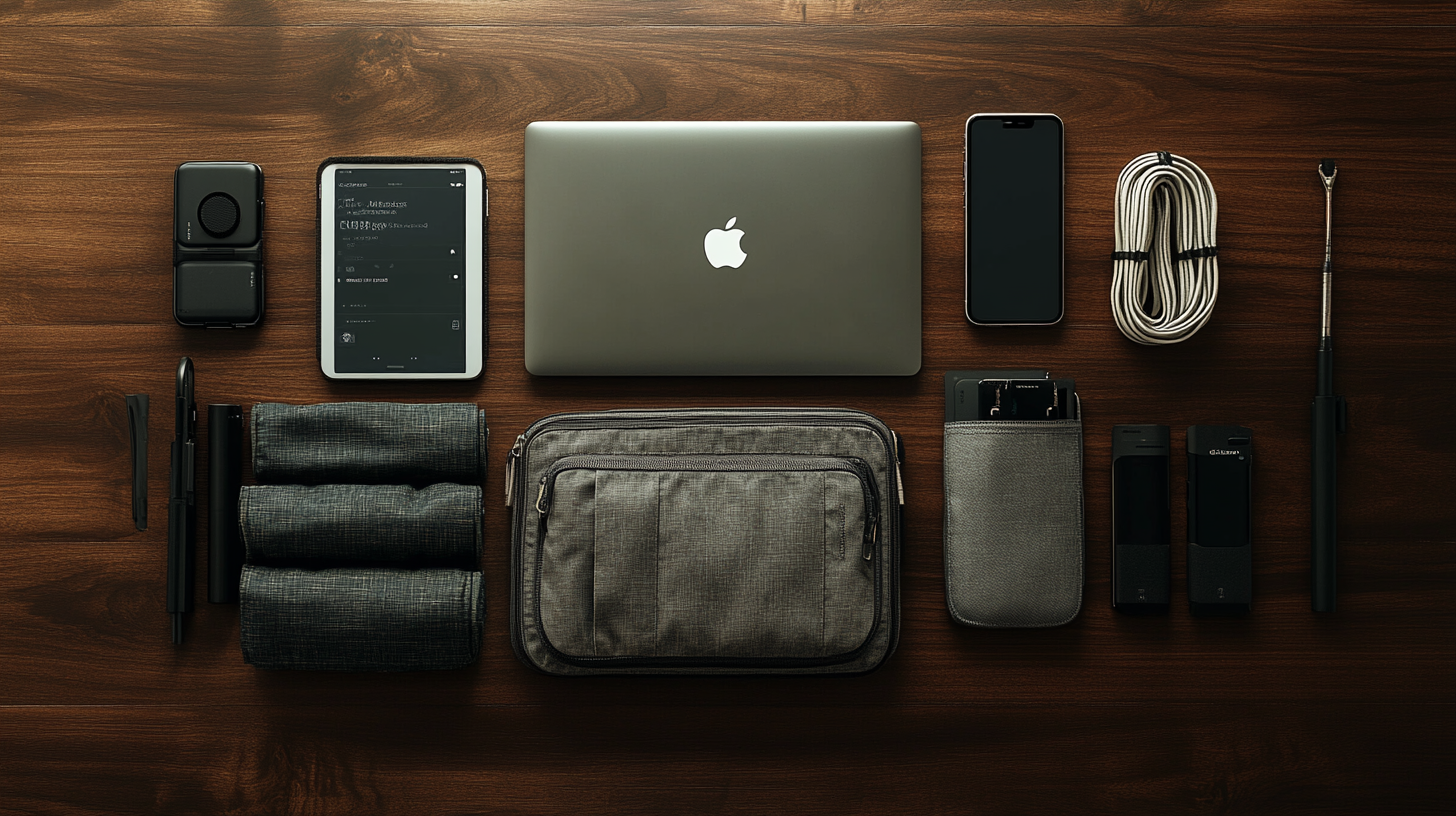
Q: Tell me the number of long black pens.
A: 1